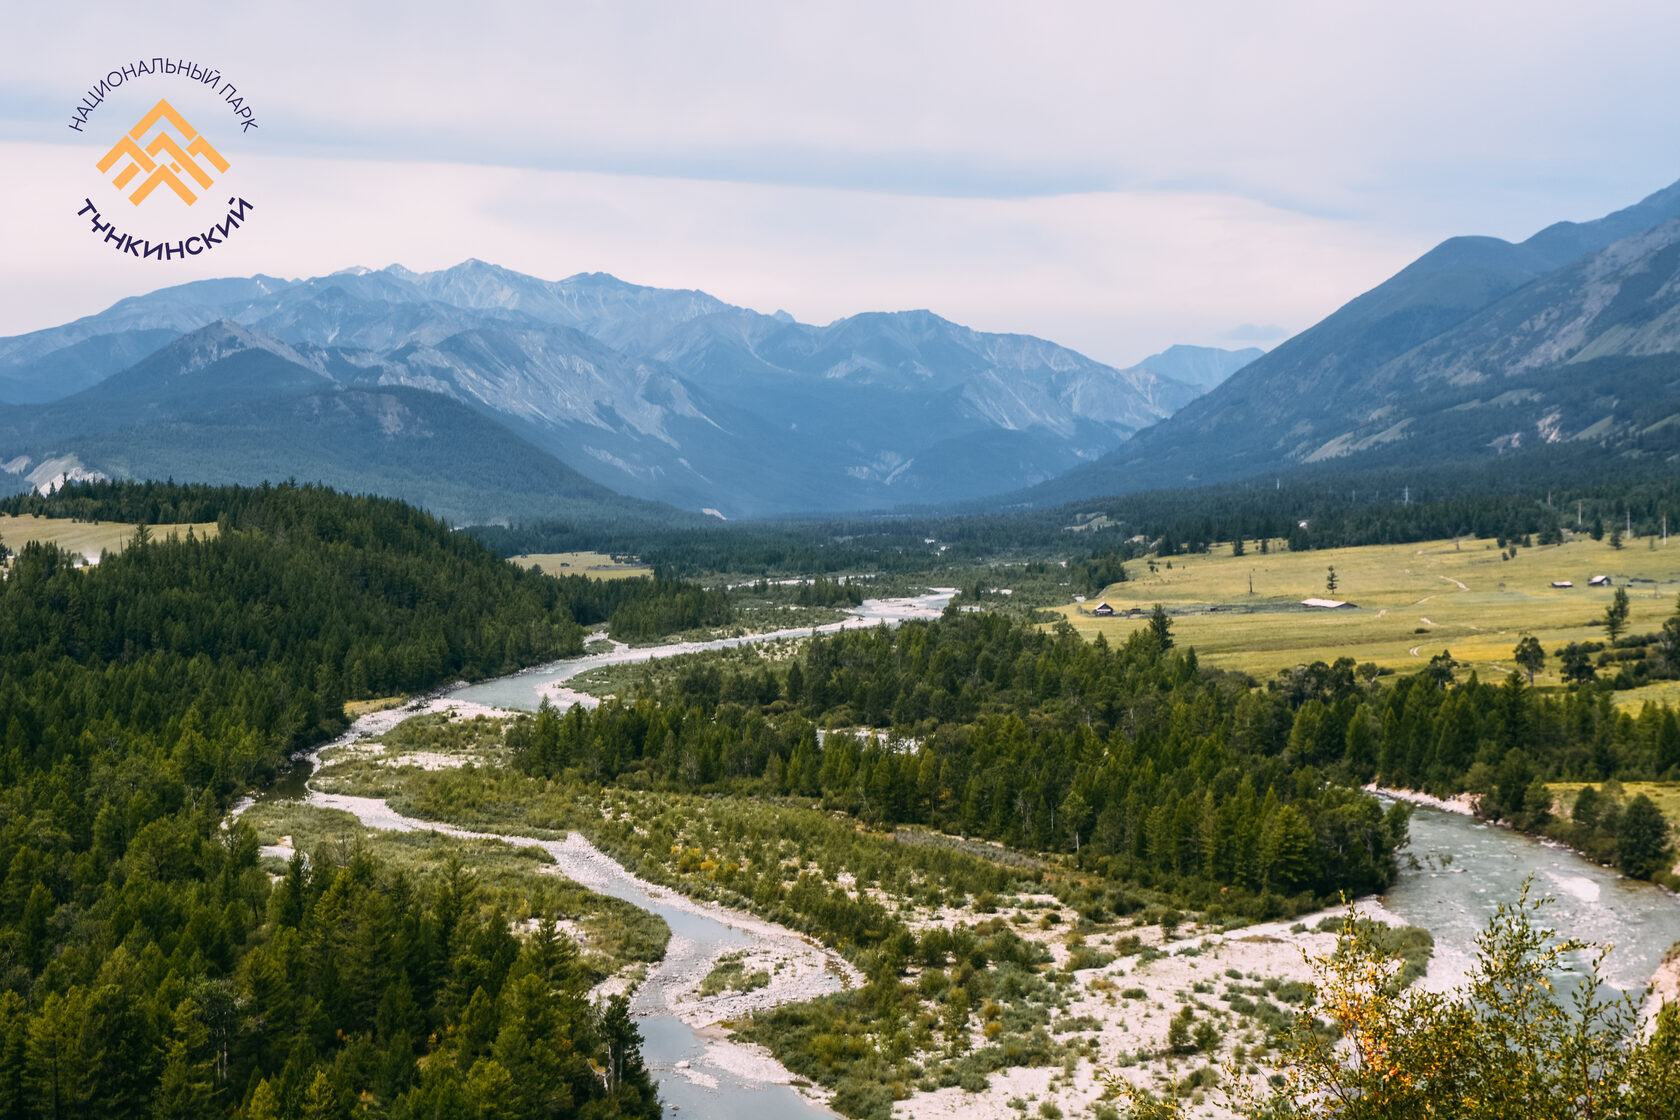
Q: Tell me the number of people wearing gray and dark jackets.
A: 0